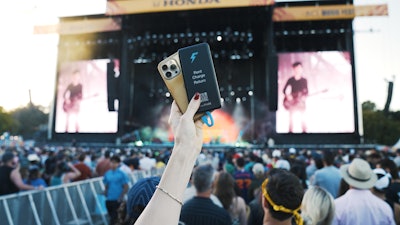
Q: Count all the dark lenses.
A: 3